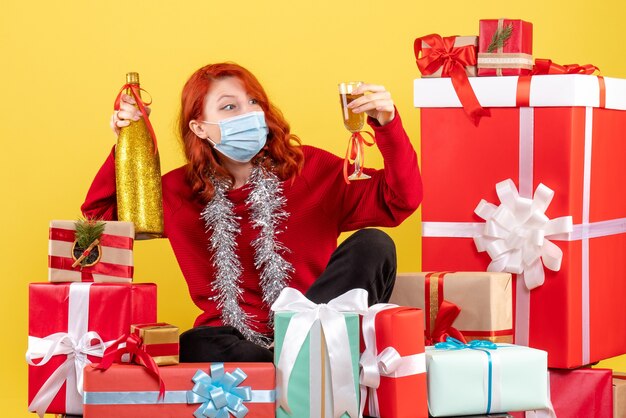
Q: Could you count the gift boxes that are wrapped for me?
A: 13